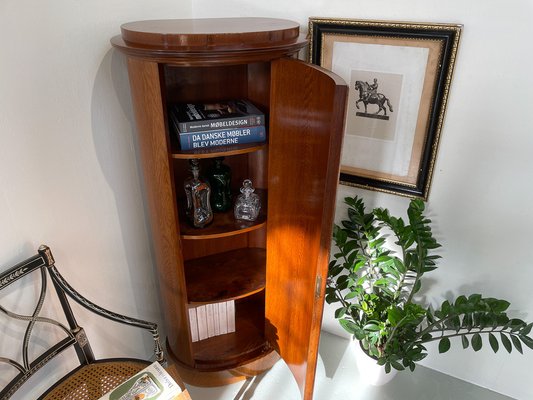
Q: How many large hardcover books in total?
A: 2